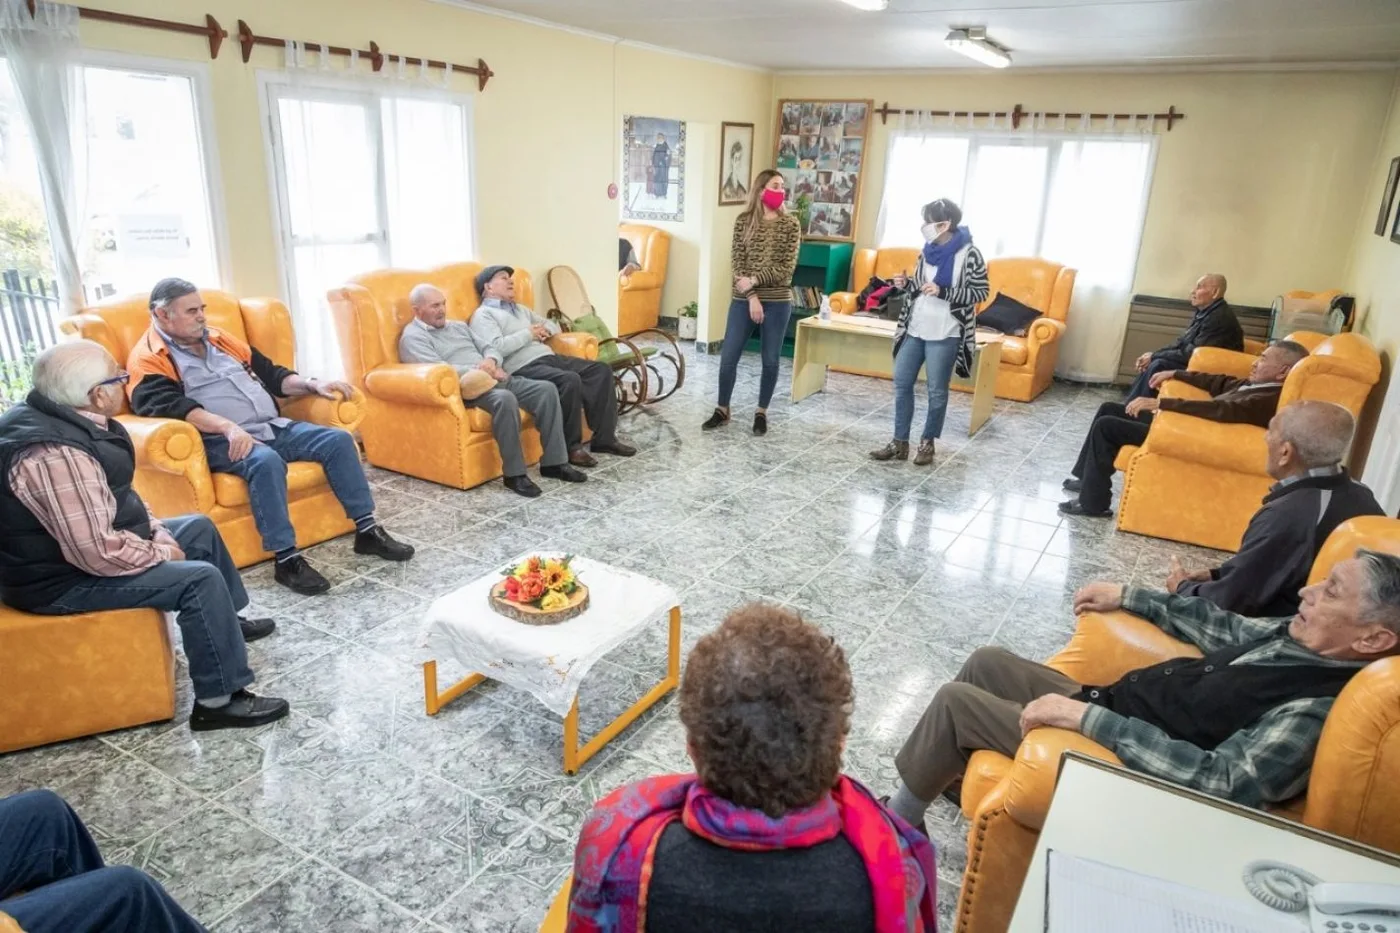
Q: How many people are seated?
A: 11